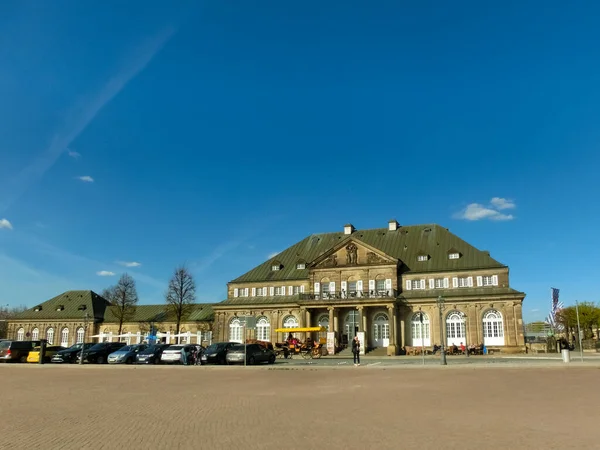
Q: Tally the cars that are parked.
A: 9